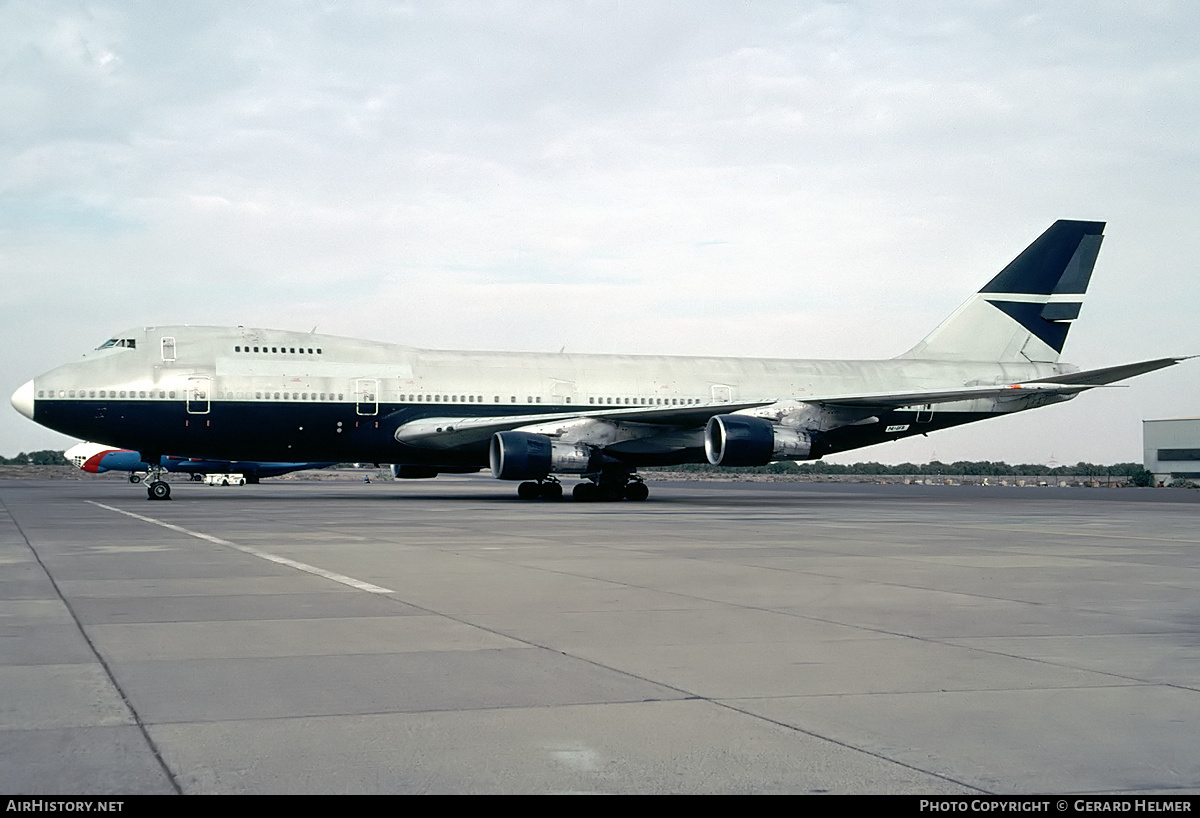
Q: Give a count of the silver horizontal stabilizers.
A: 1